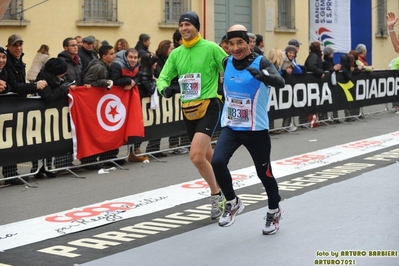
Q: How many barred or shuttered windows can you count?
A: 5